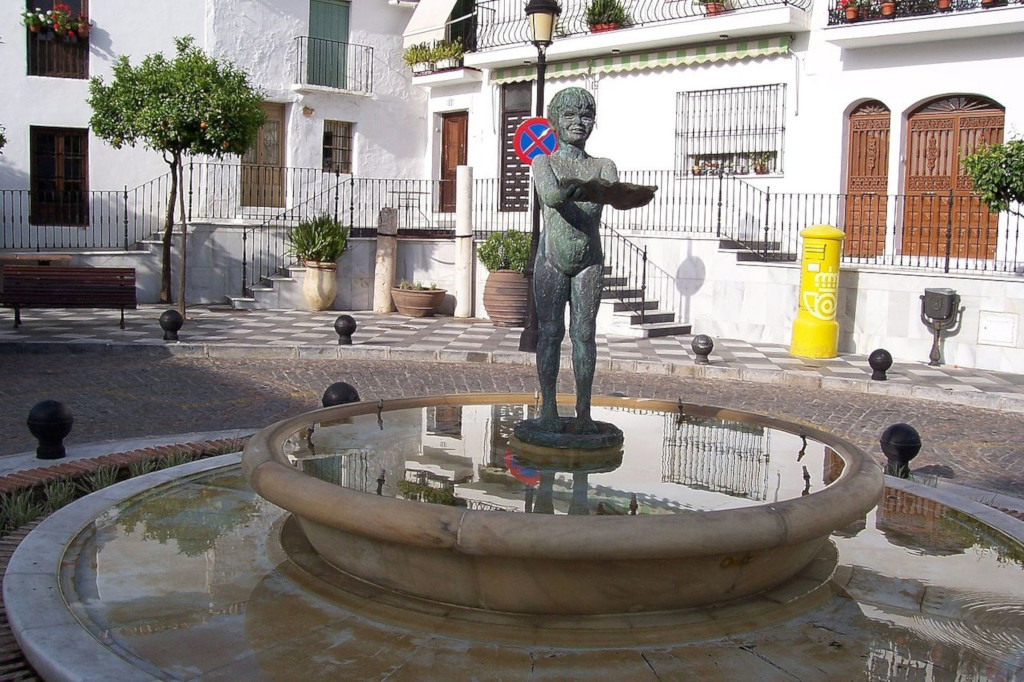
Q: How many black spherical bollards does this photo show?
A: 7